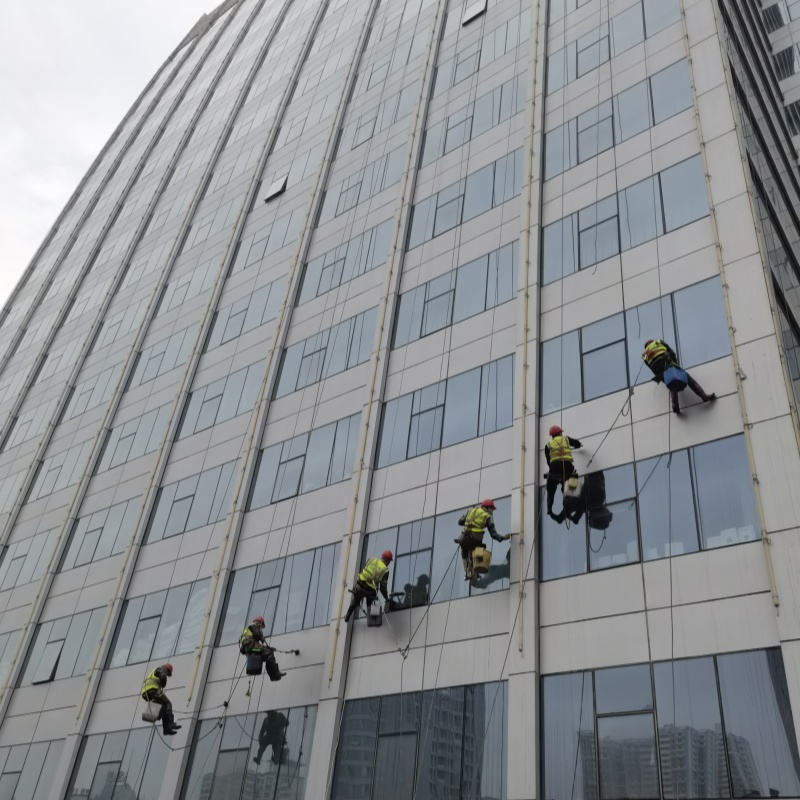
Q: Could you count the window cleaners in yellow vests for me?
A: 6